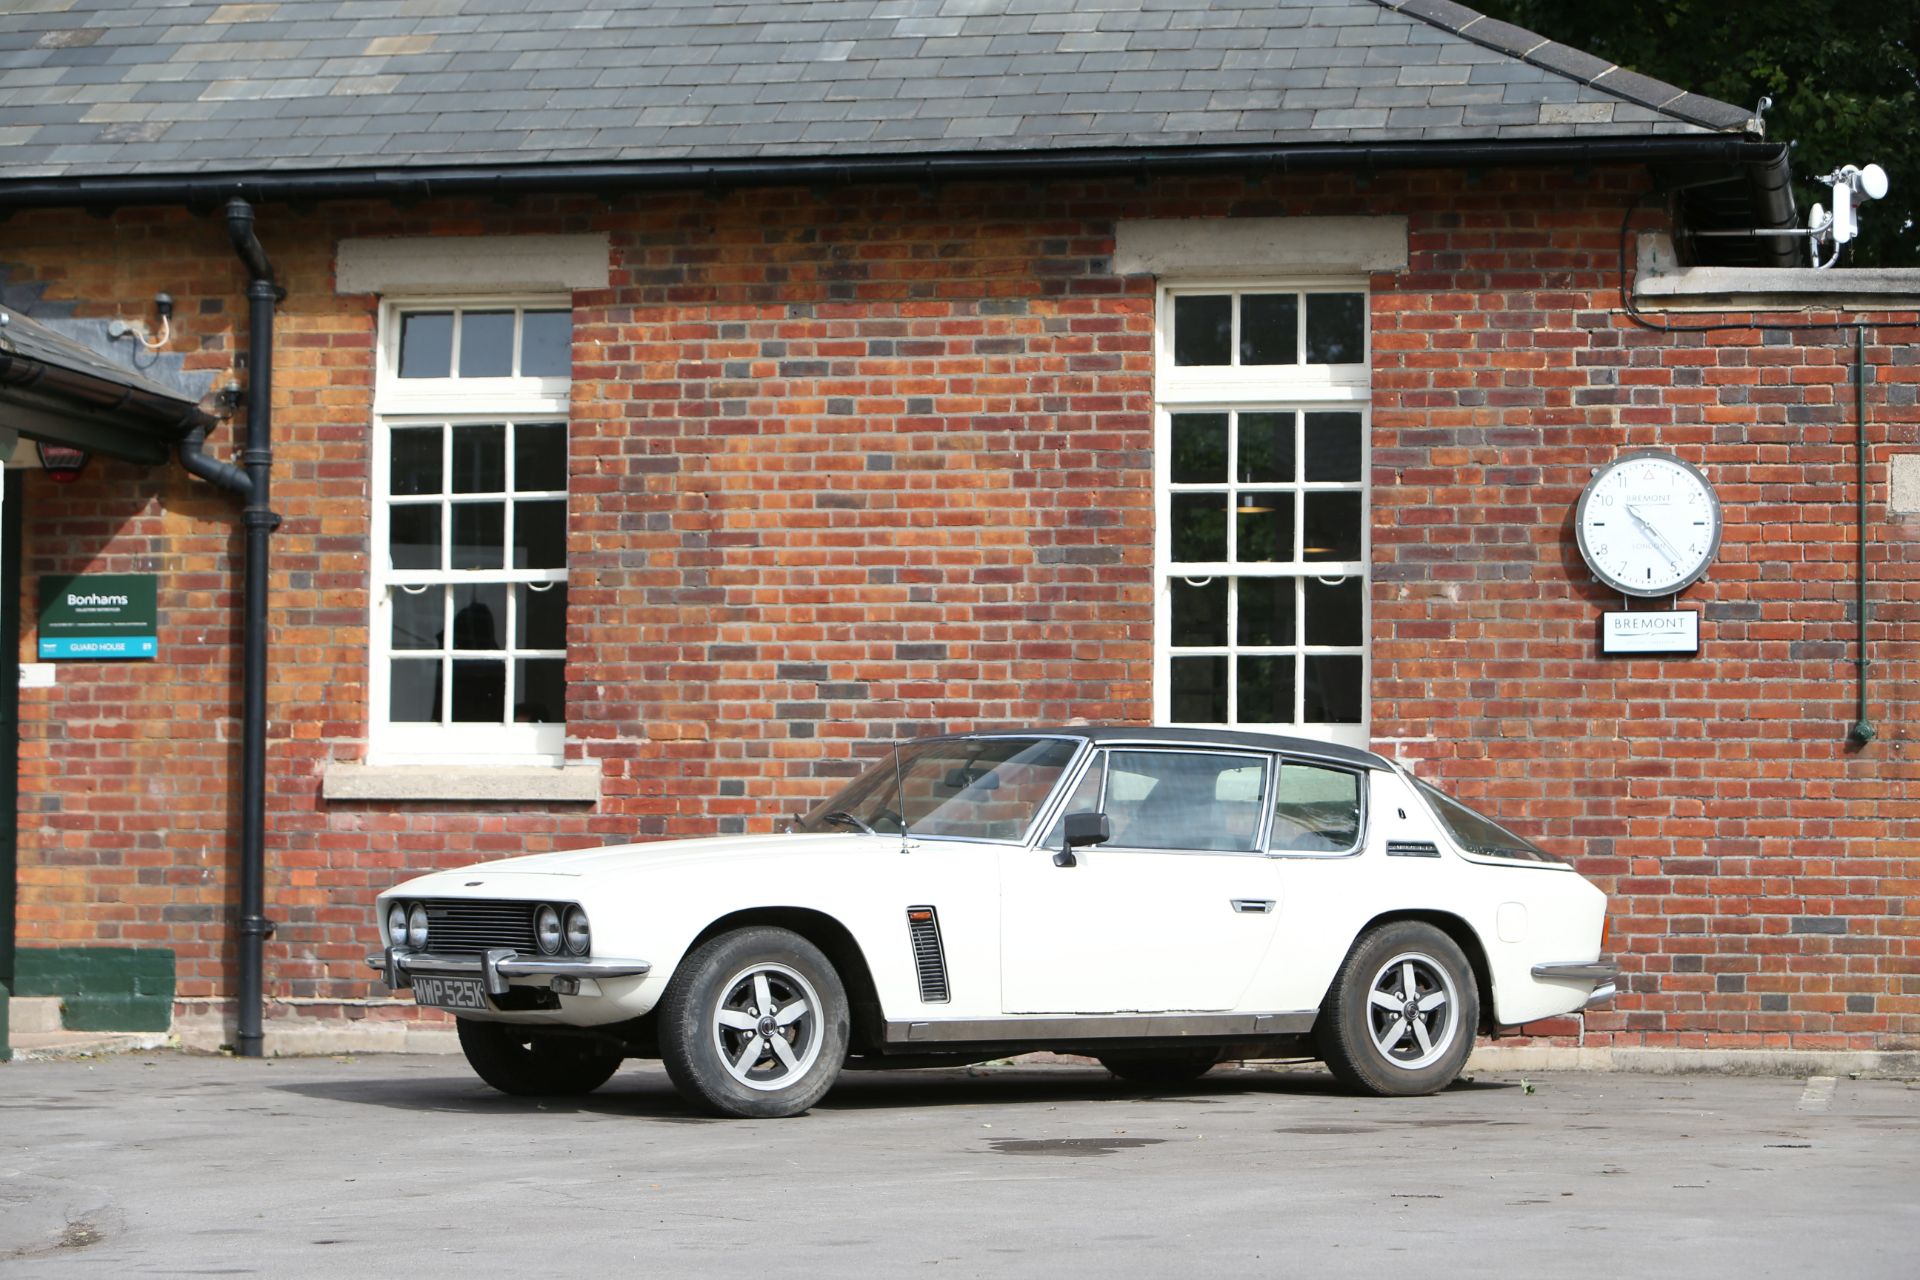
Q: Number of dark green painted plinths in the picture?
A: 1